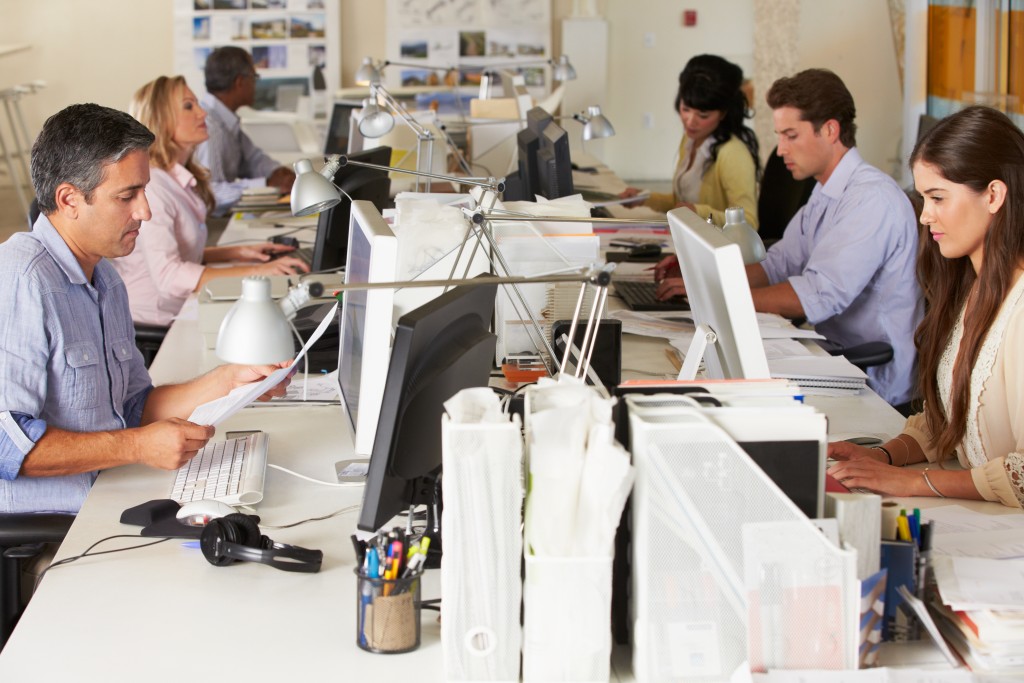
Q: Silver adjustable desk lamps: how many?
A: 7